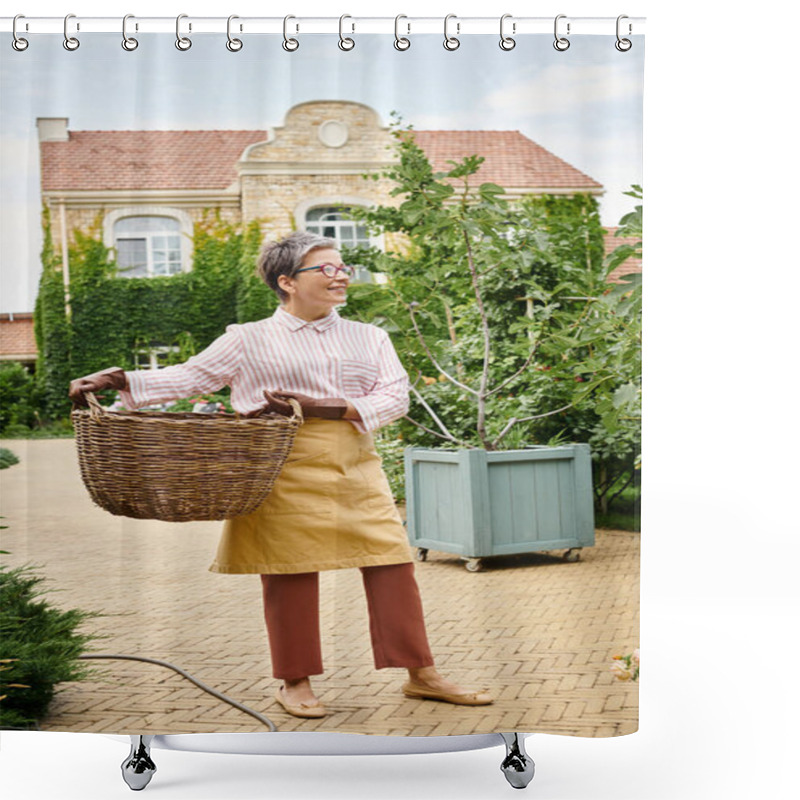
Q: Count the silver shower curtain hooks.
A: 12